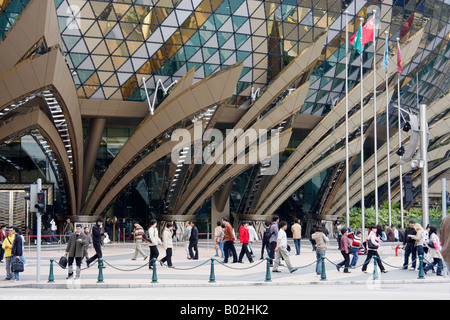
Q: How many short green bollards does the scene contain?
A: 8